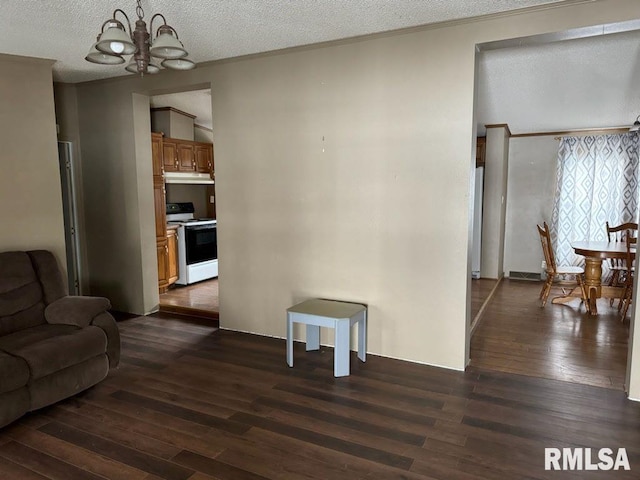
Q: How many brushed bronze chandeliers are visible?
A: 1